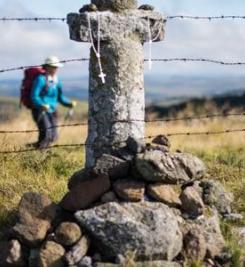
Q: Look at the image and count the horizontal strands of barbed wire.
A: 4